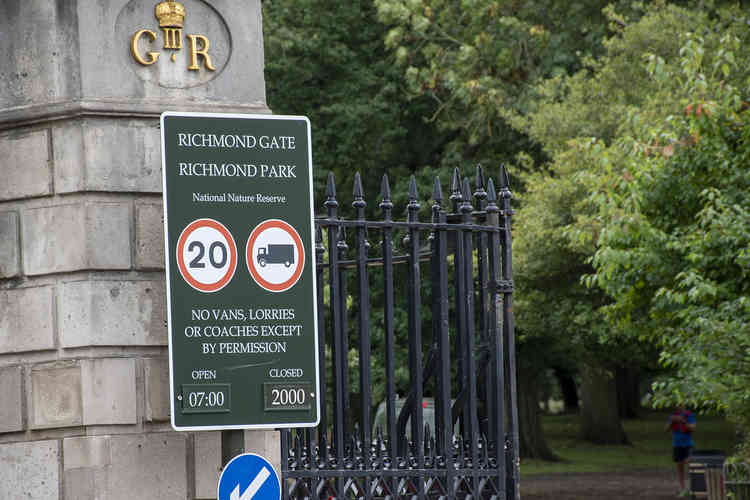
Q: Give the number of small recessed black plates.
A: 2